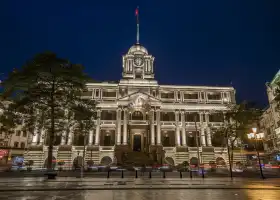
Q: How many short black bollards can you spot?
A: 8